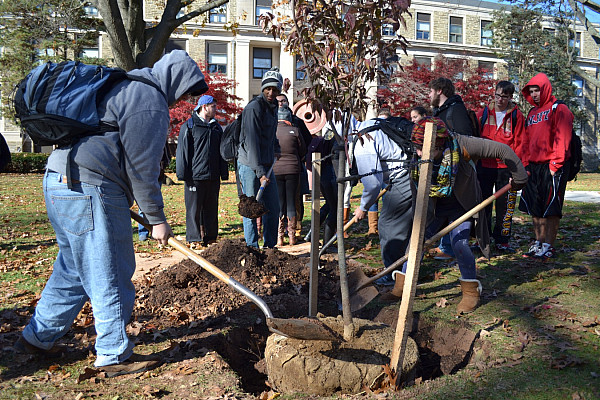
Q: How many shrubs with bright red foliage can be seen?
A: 2